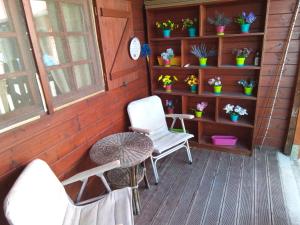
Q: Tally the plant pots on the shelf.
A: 14